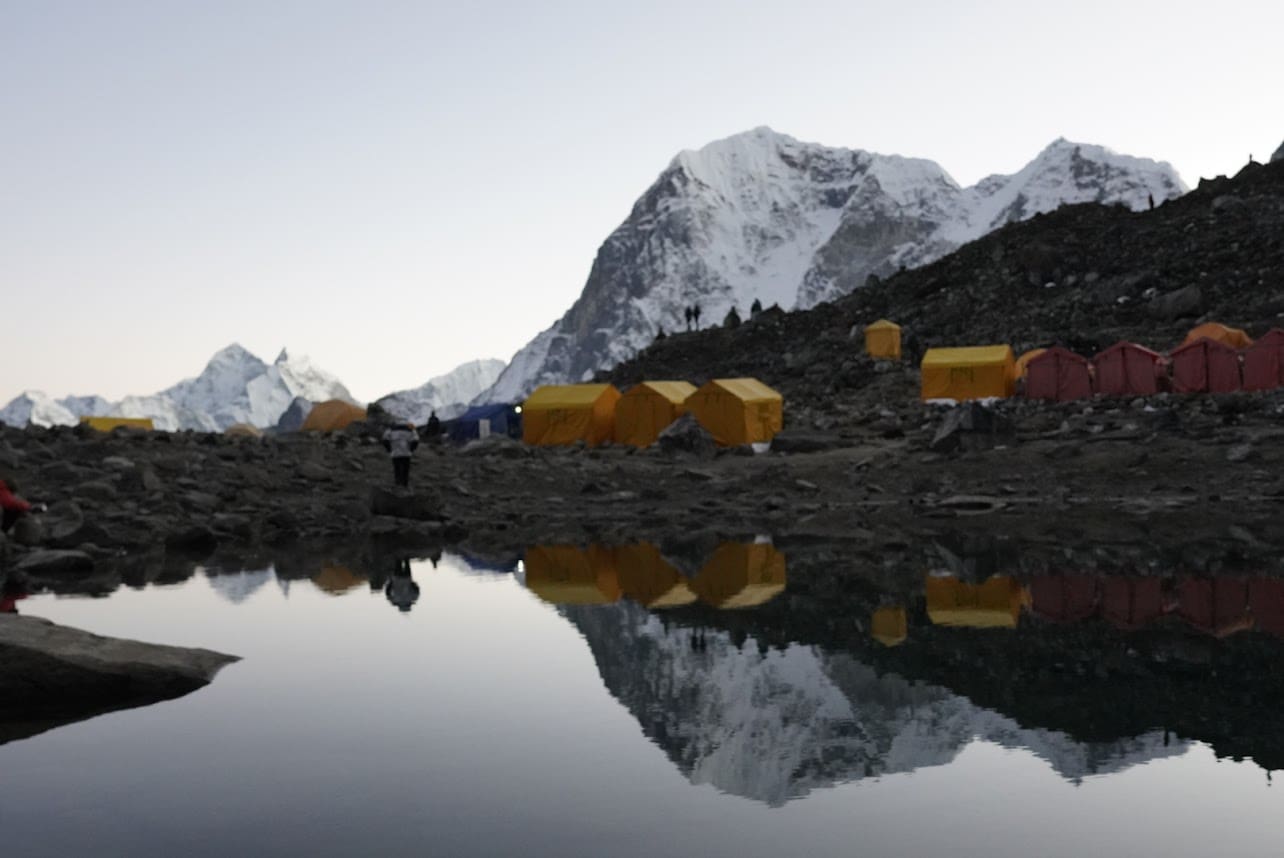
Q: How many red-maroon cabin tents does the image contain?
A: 4